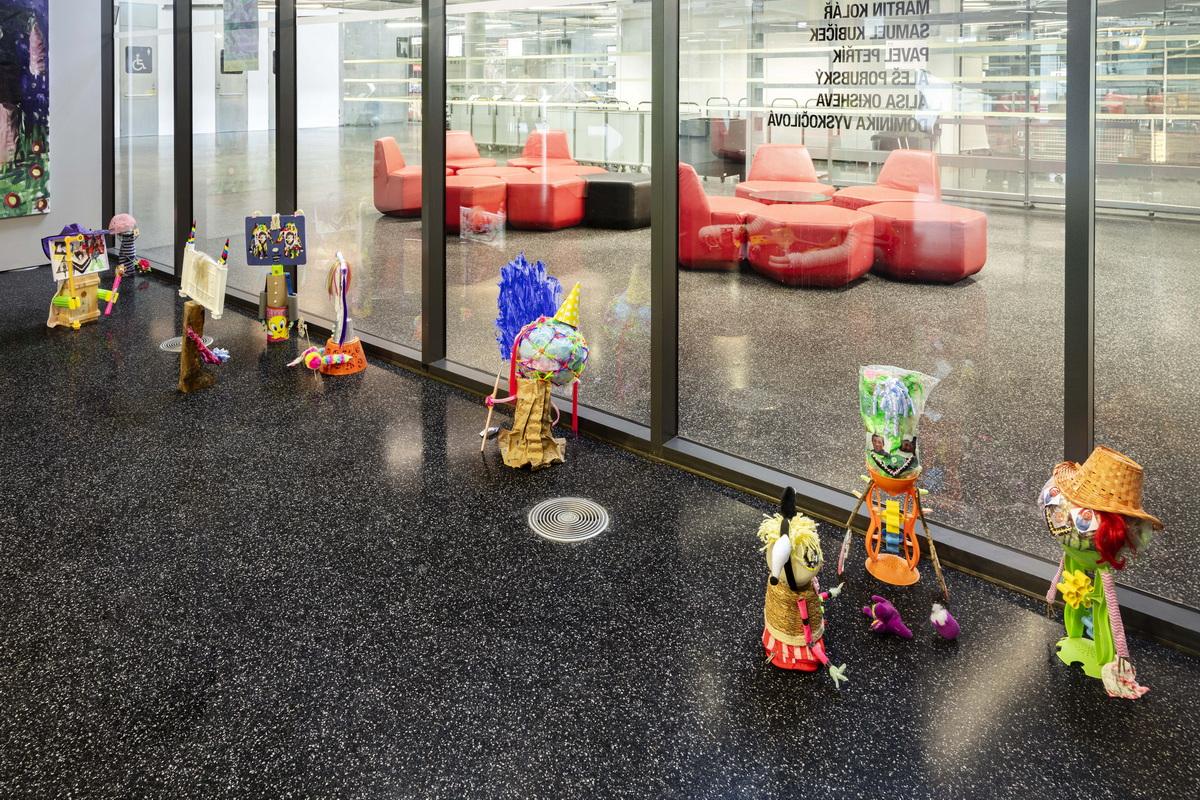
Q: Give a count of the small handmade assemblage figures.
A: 9